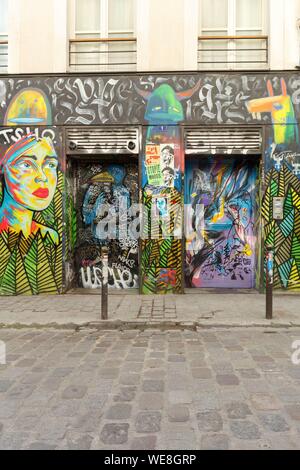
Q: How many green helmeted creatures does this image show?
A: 1